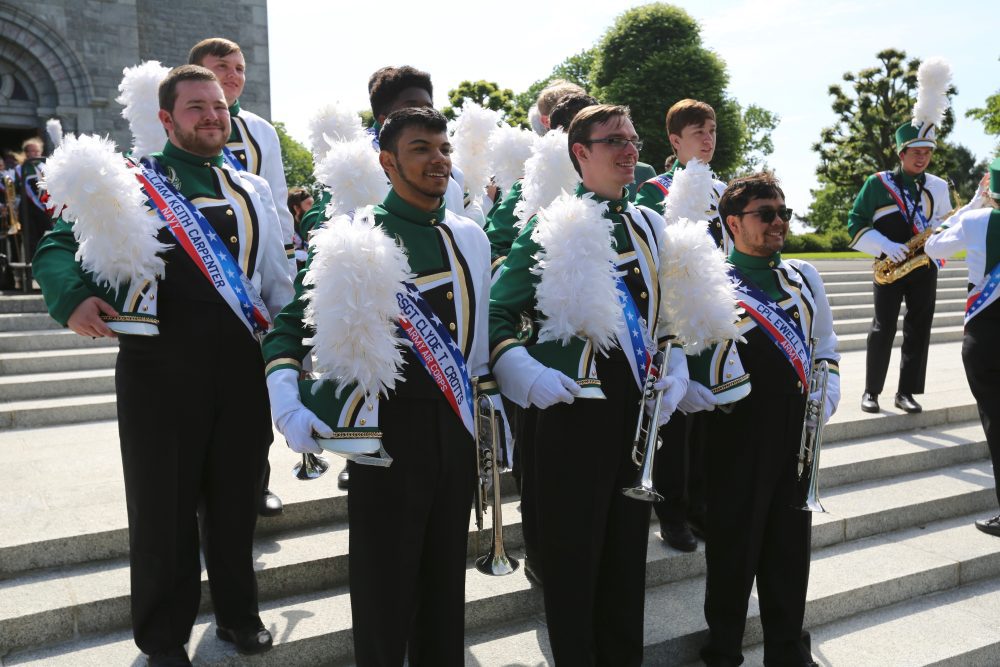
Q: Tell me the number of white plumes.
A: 13